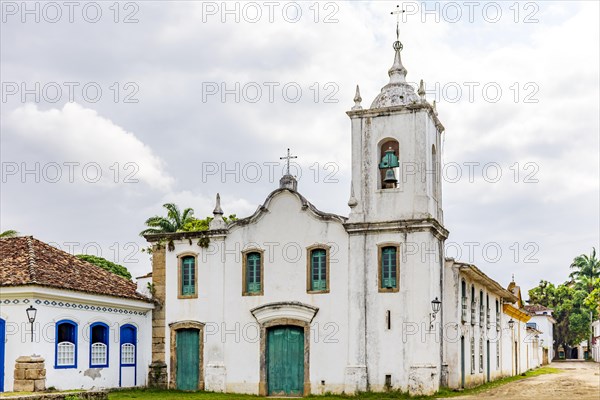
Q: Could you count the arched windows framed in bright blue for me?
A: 3